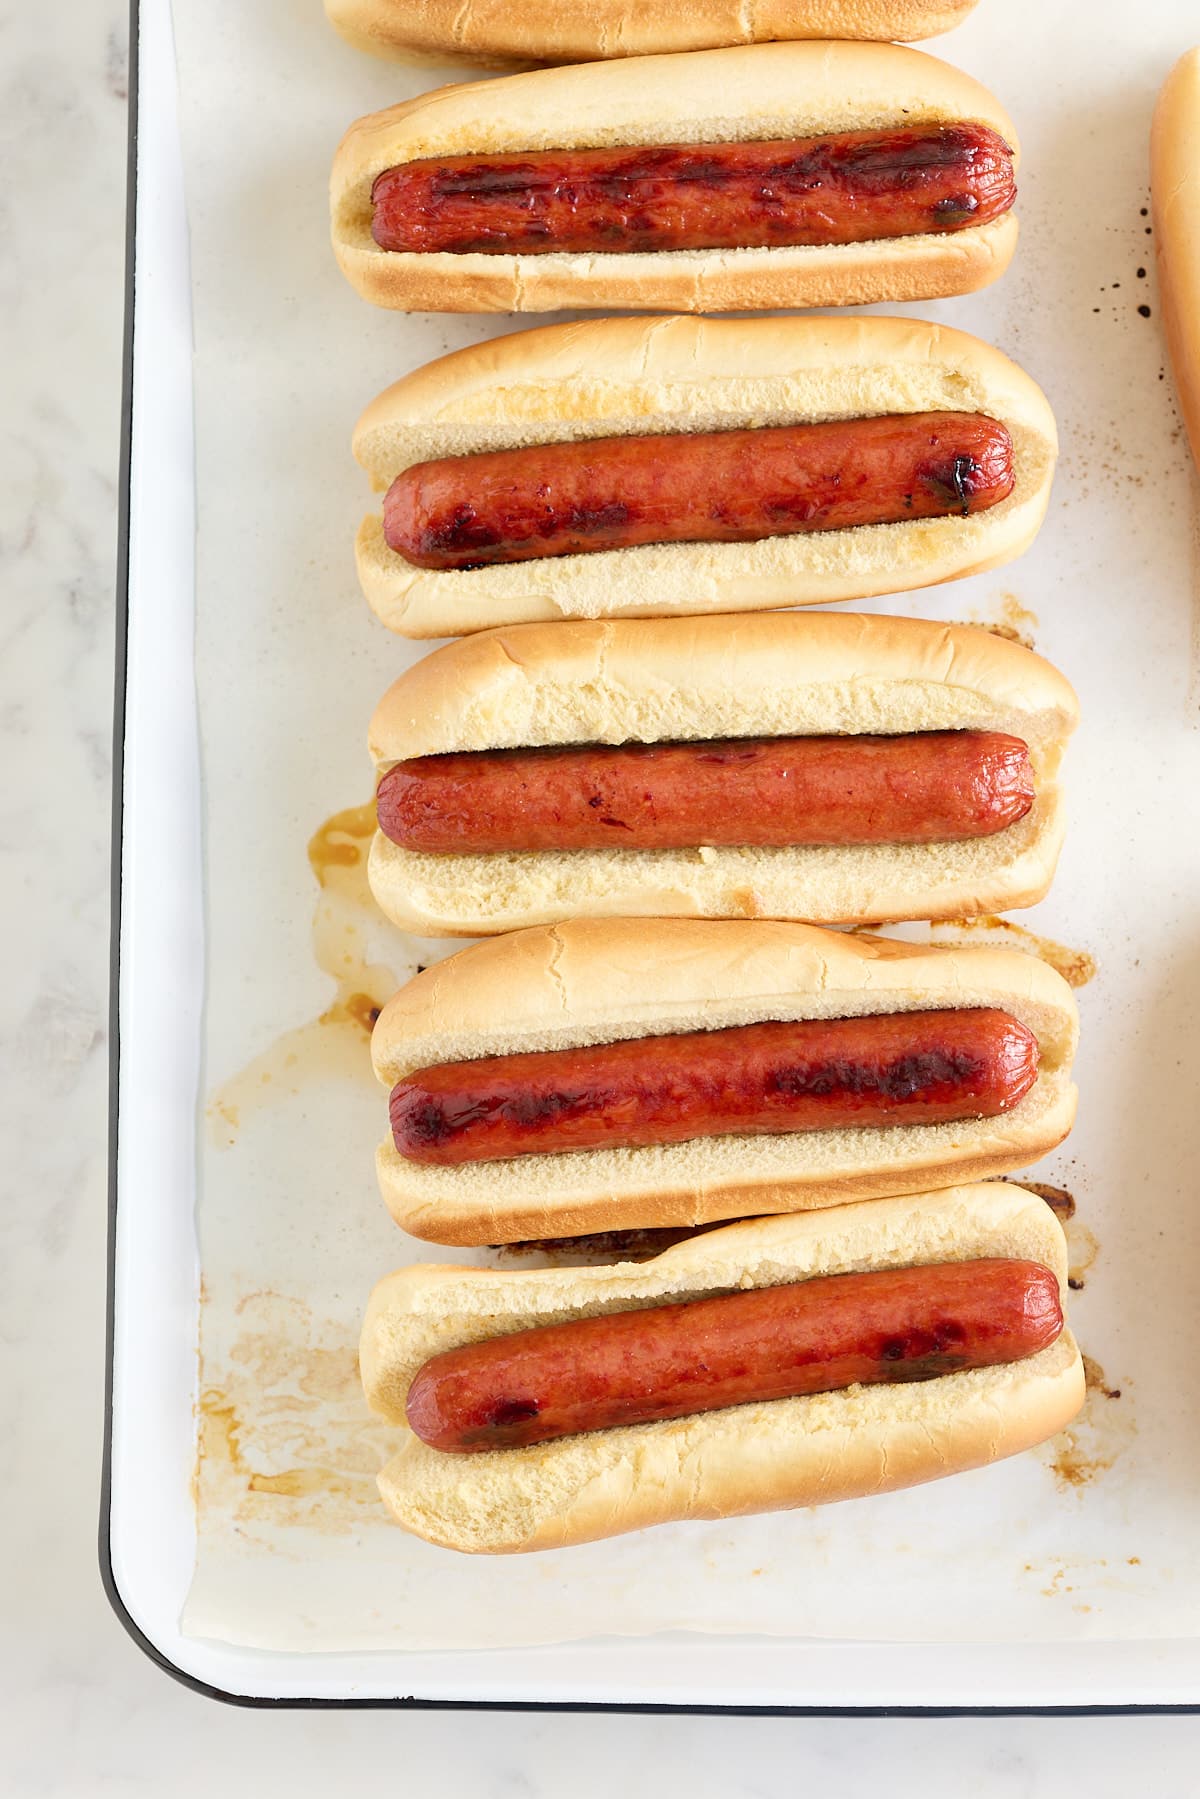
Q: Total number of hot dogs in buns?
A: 5